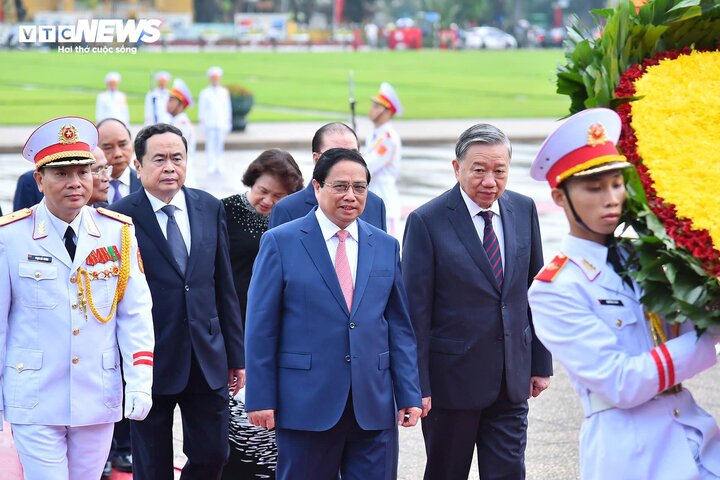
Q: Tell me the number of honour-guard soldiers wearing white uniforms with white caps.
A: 7